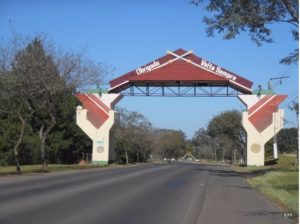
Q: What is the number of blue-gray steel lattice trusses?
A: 1